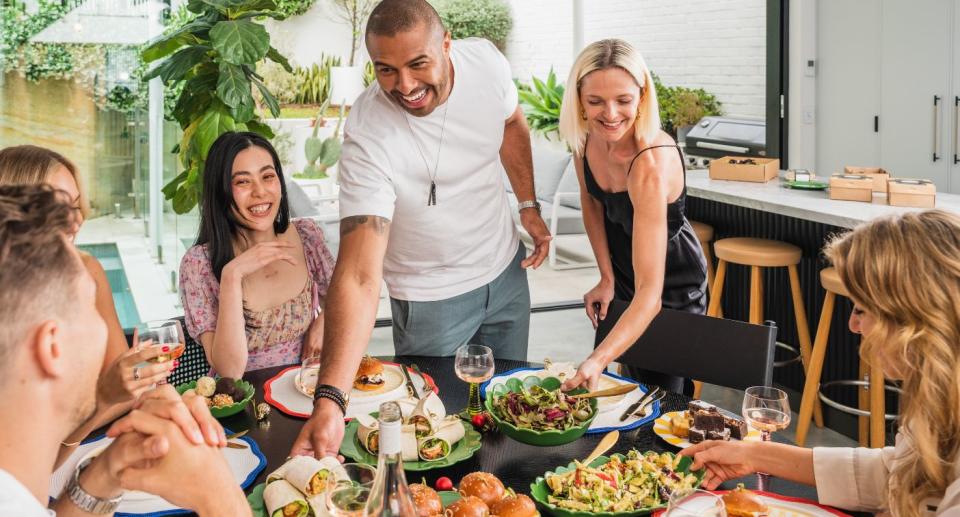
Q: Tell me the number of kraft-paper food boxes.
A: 4